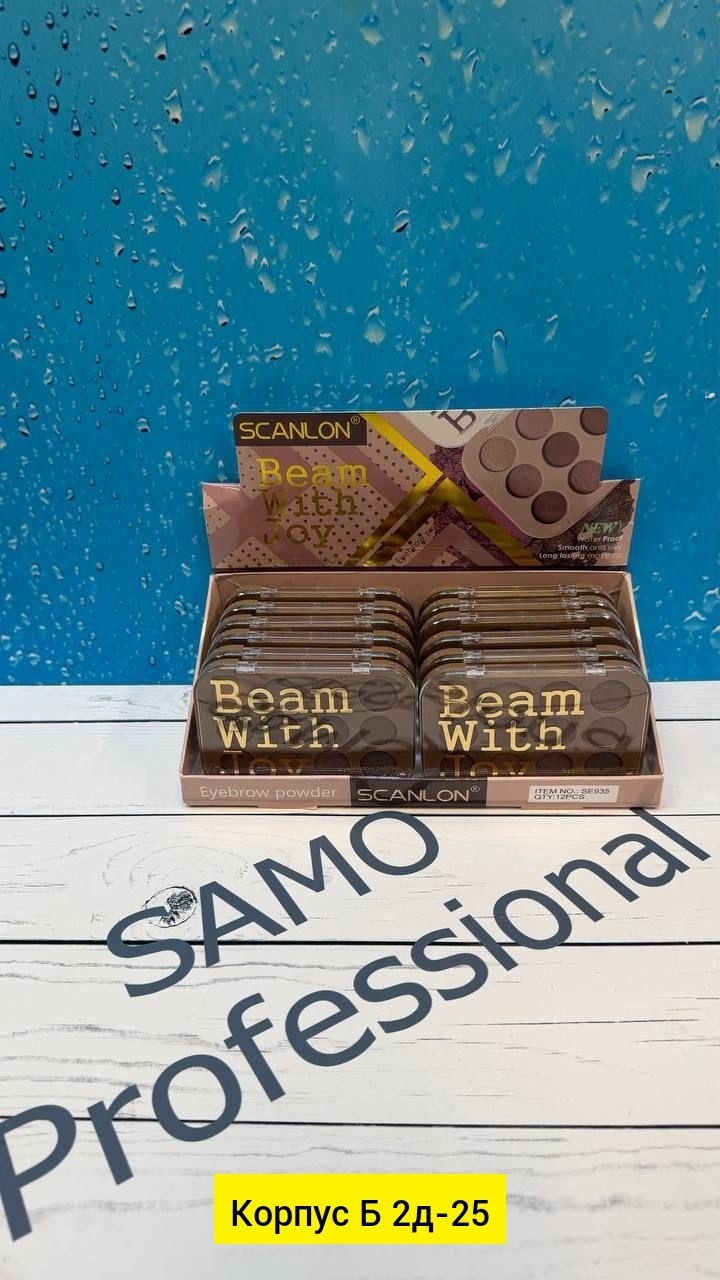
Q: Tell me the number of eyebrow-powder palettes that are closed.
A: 12